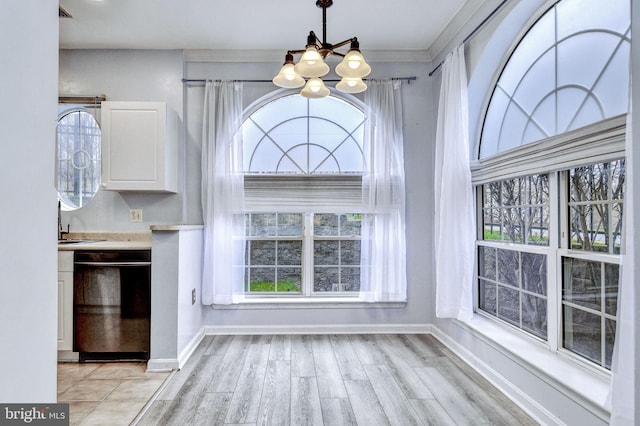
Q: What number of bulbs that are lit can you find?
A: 5